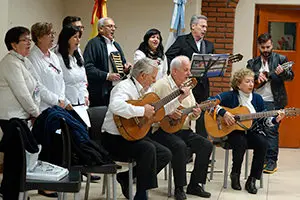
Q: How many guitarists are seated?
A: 3